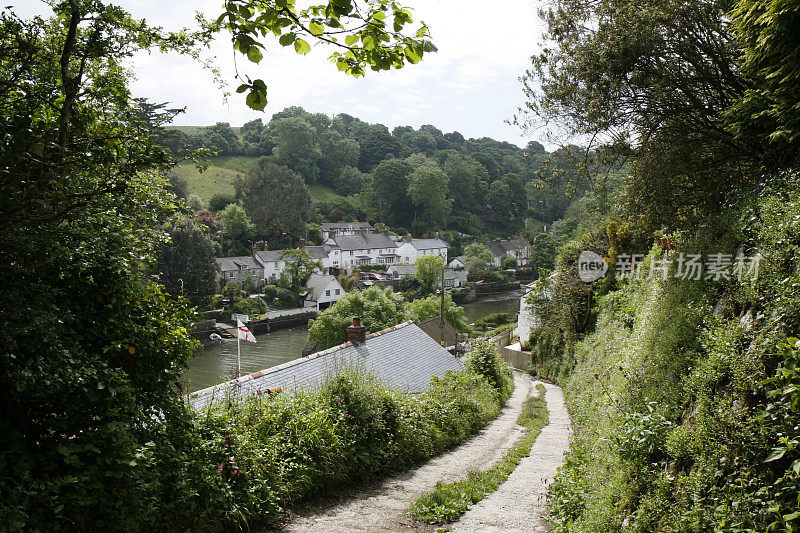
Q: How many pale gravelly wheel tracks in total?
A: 2